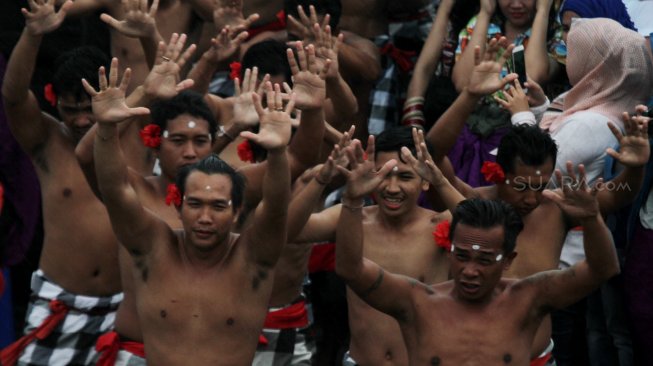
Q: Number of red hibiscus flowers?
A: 7